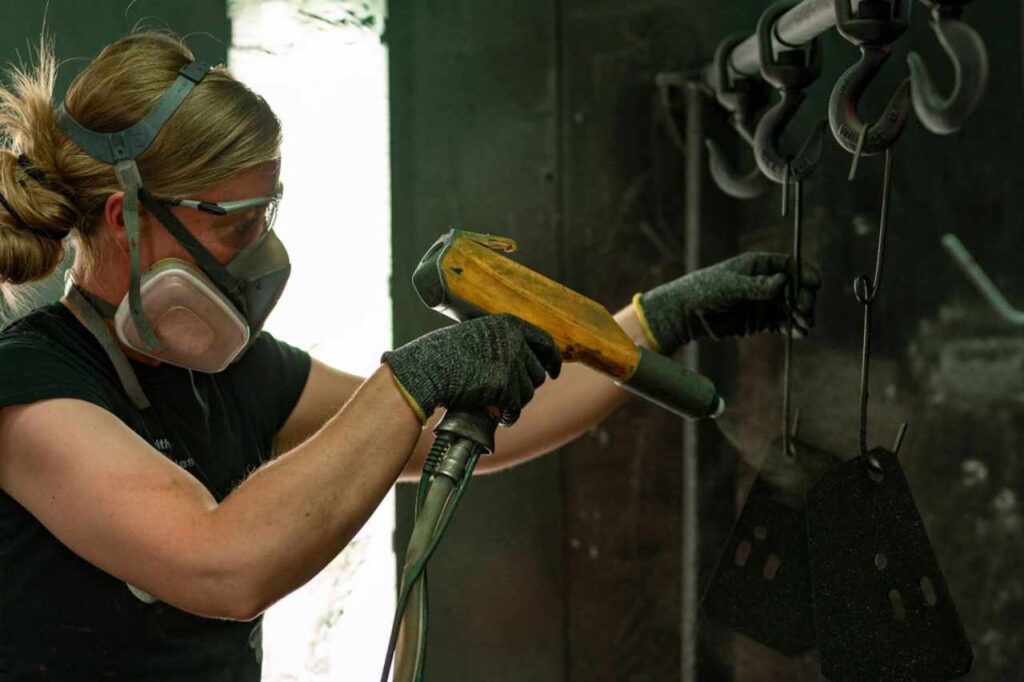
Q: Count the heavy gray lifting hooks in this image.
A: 4